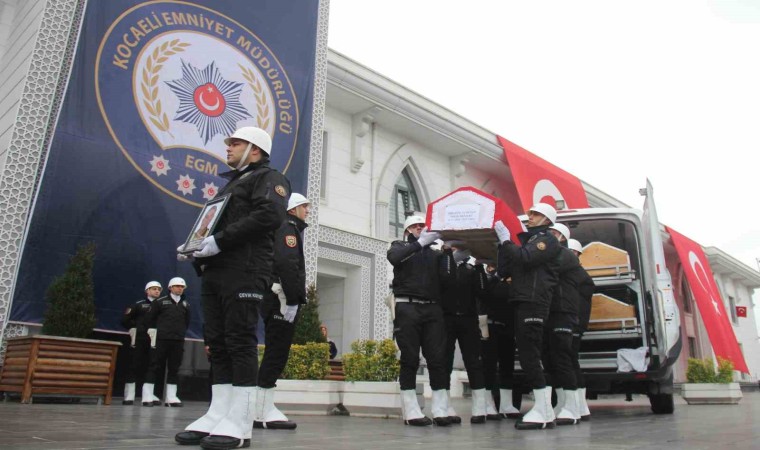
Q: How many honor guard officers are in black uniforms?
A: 10